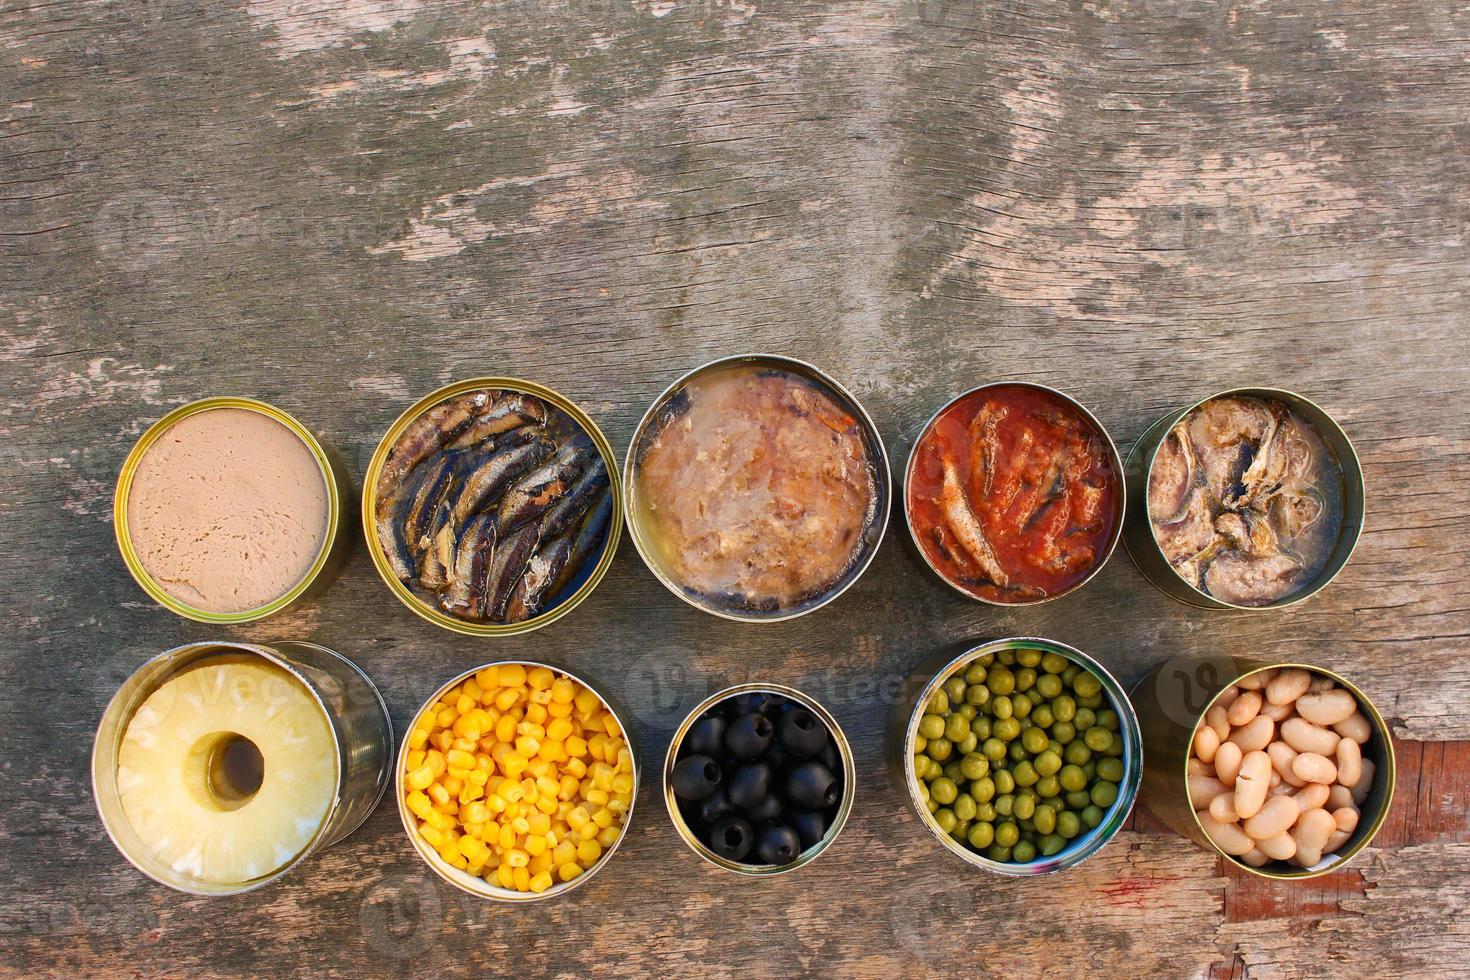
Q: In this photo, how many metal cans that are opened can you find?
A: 10